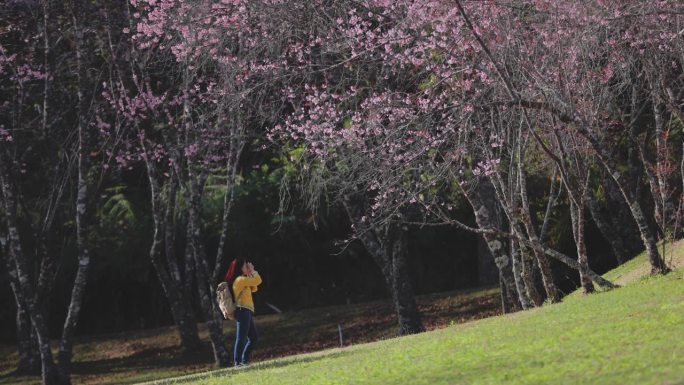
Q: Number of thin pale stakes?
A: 1